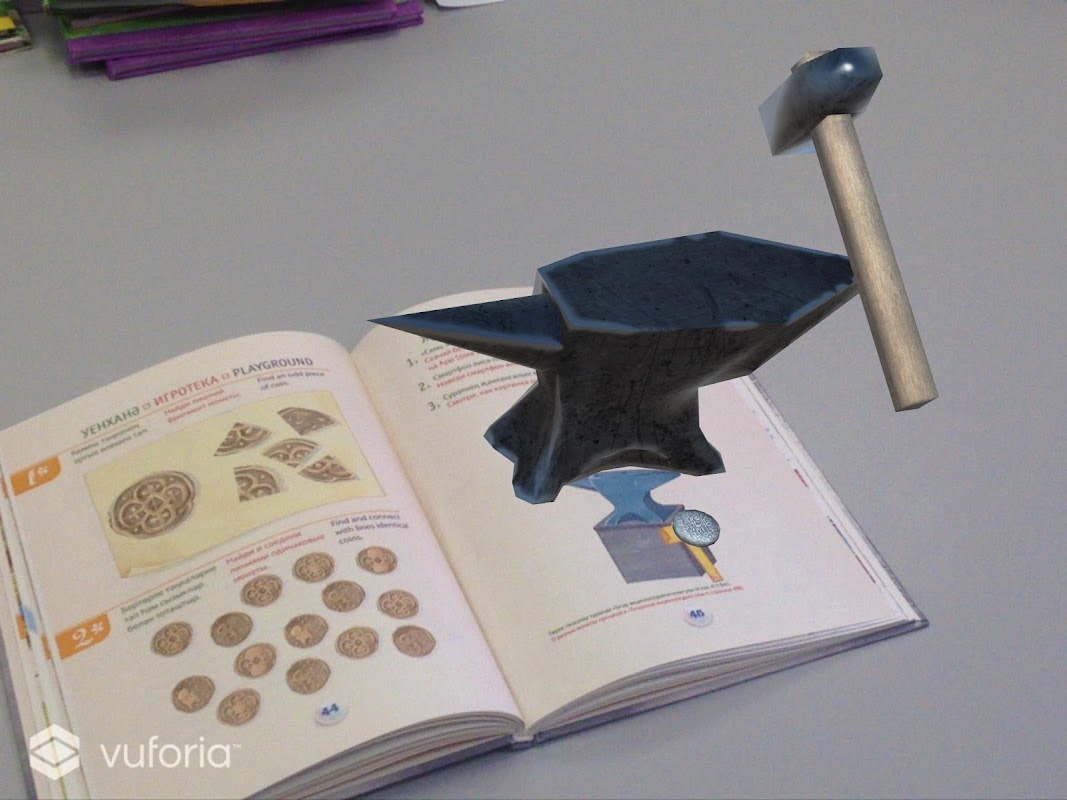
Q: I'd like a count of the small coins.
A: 14